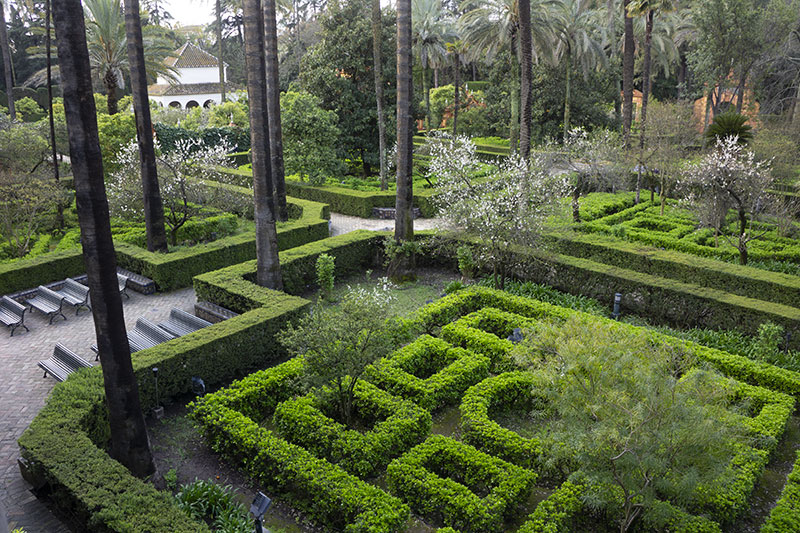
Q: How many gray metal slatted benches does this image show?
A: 8